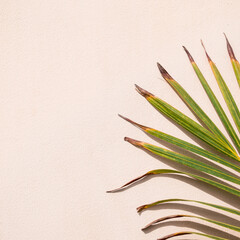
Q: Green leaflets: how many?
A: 11